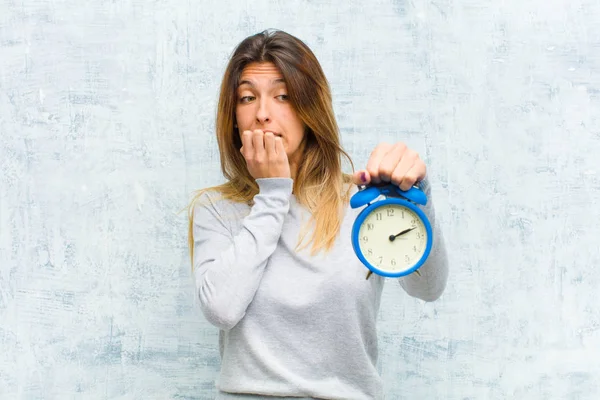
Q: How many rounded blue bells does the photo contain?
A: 2